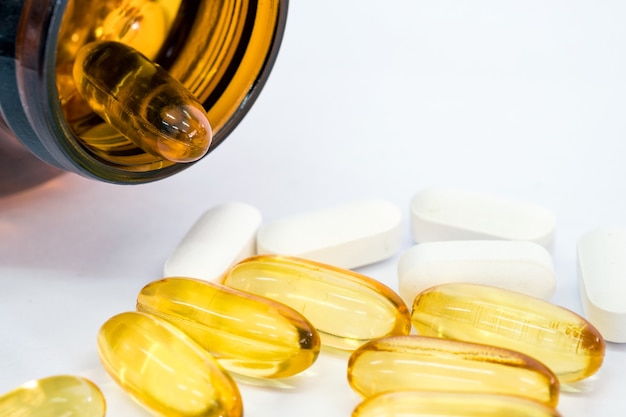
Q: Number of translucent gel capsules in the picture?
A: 8